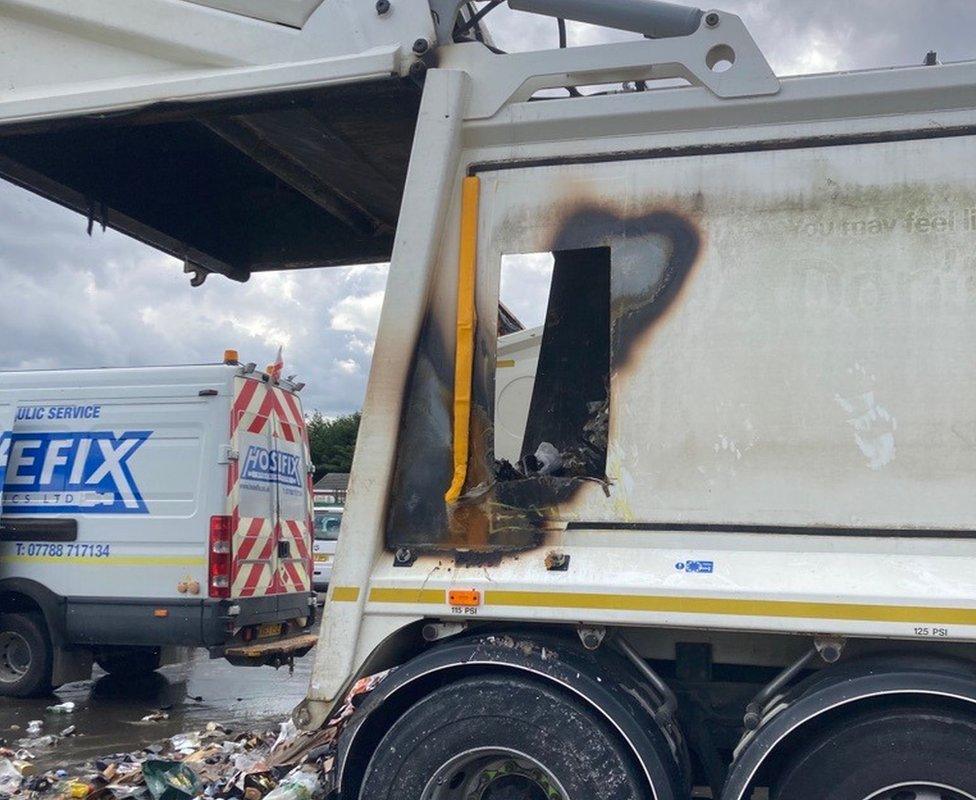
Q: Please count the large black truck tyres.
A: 2